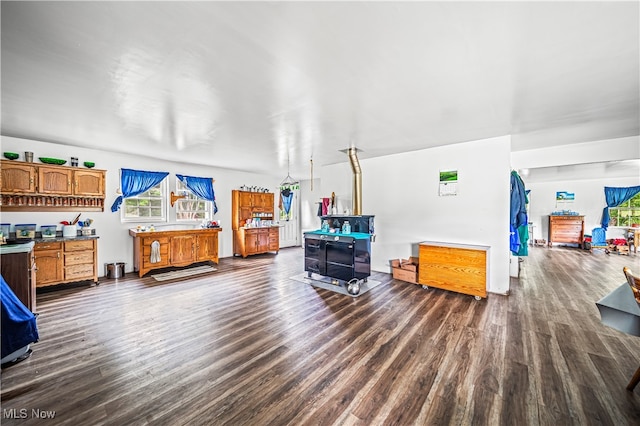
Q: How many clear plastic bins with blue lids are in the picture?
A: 3